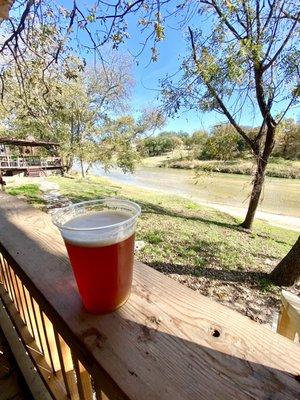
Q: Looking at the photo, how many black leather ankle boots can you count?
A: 0